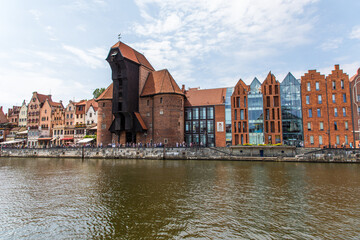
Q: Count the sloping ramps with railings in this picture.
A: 2